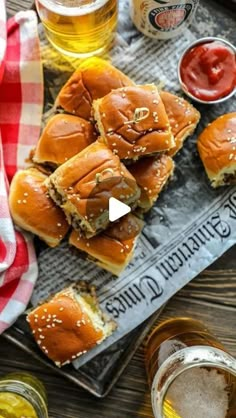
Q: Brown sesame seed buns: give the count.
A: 10